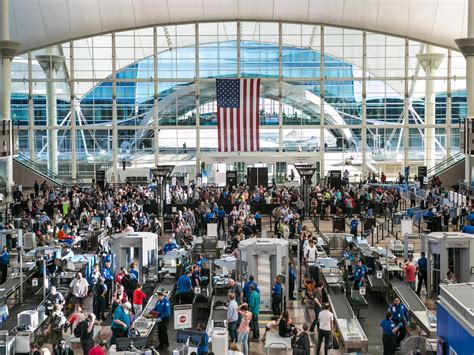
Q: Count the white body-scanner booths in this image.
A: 3